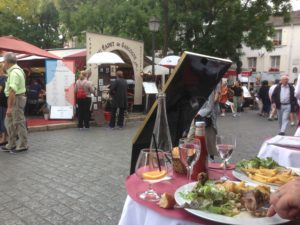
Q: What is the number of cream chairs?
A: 0